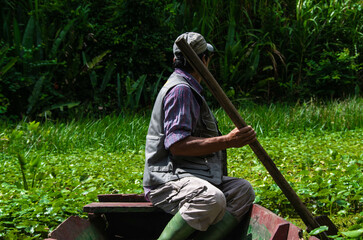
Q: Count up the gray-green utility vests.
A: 1